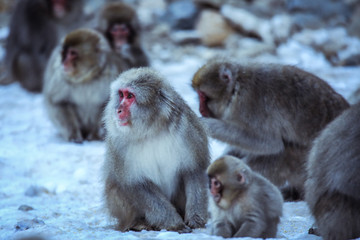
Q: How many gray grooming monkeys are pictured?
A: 1